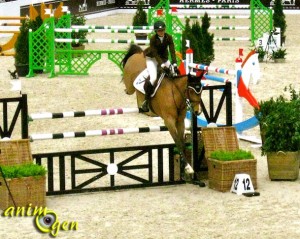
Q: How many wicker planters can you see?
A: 2